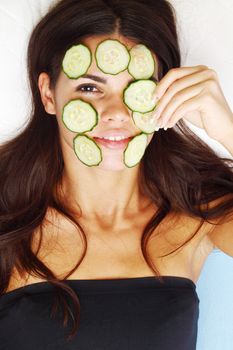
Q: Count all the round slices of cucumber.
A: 8